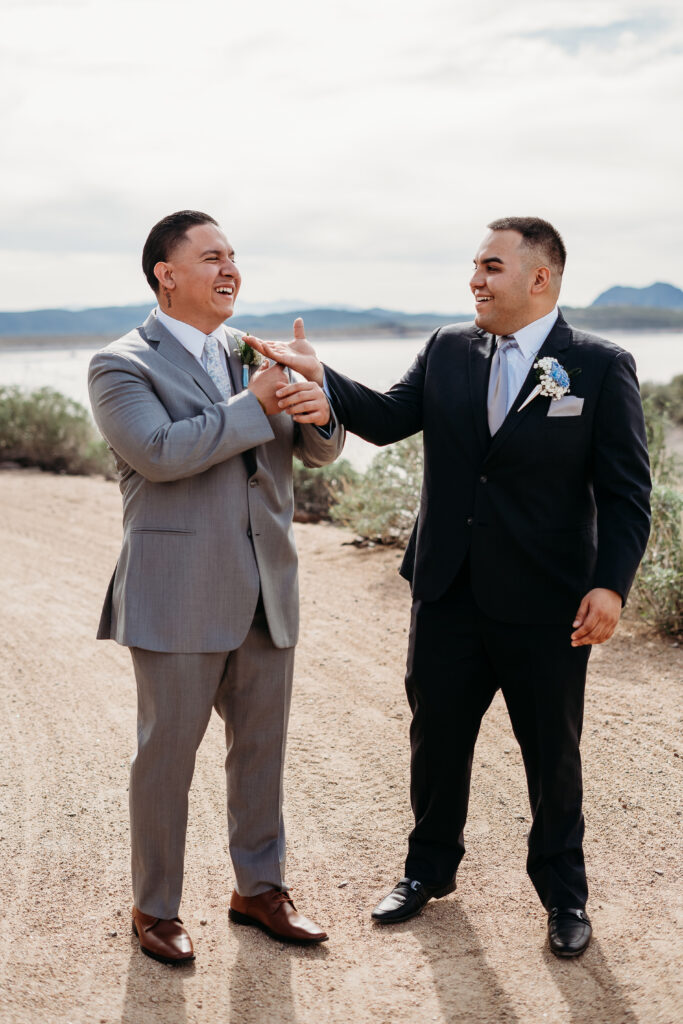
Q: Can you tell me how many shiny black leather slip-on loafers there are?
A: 2